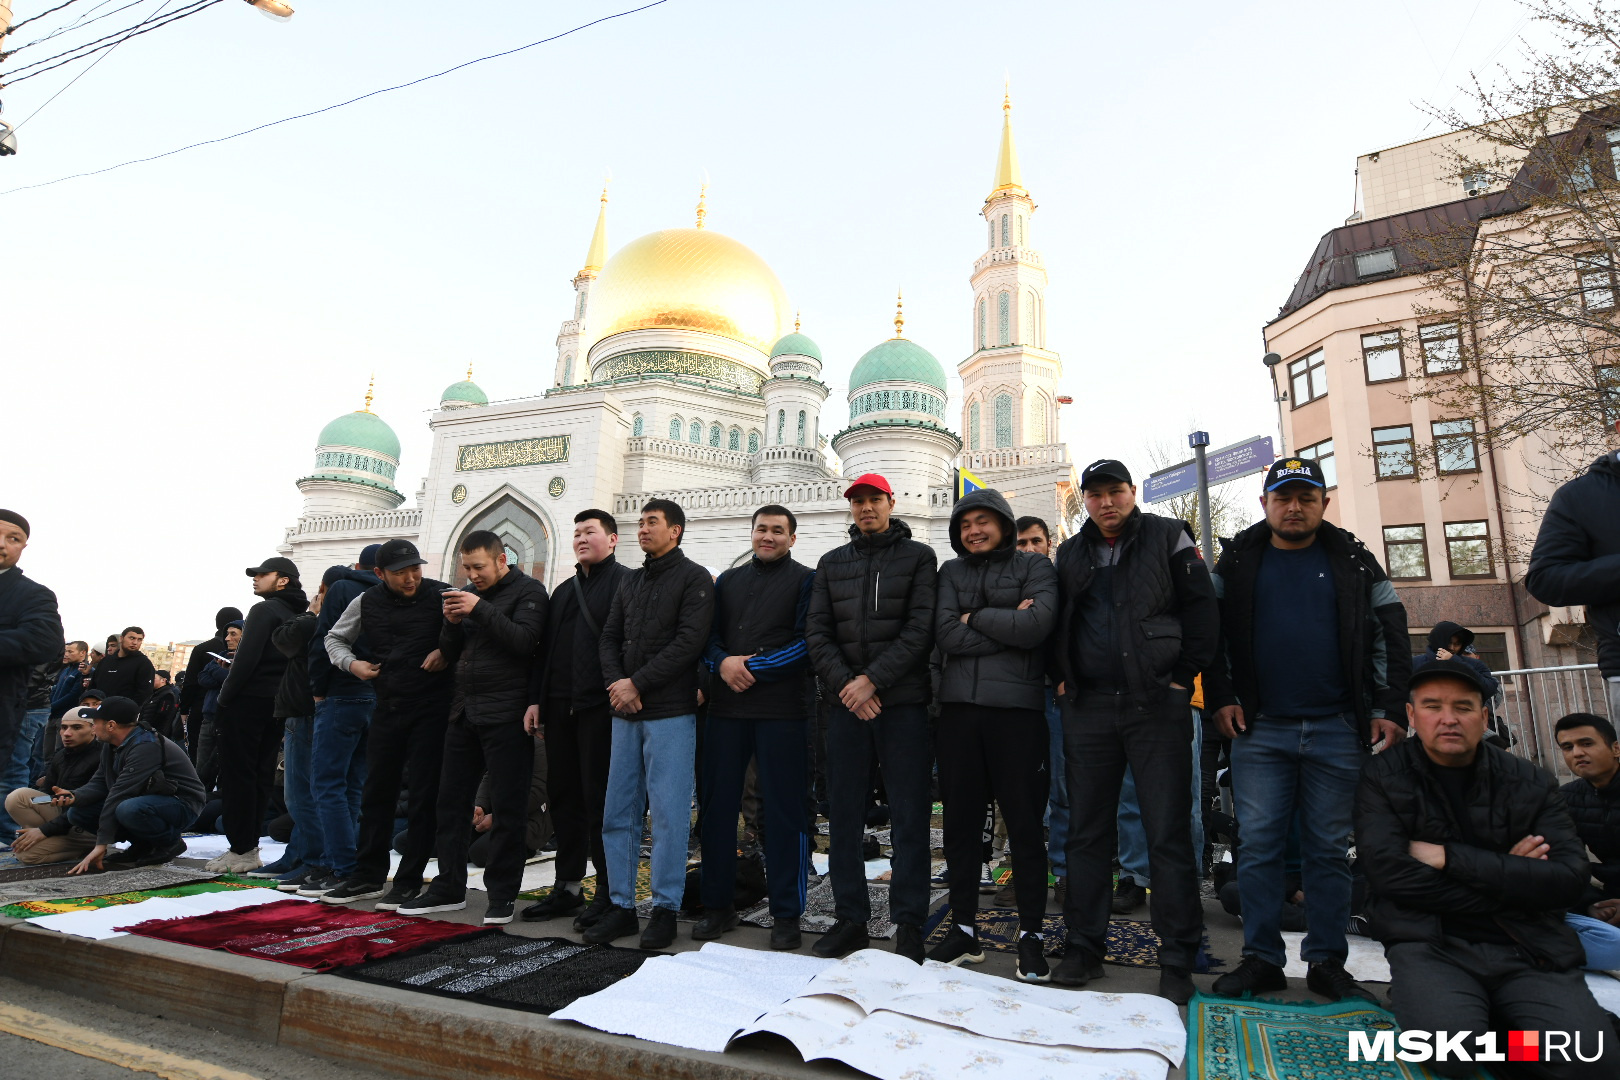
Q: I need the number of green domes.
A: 4